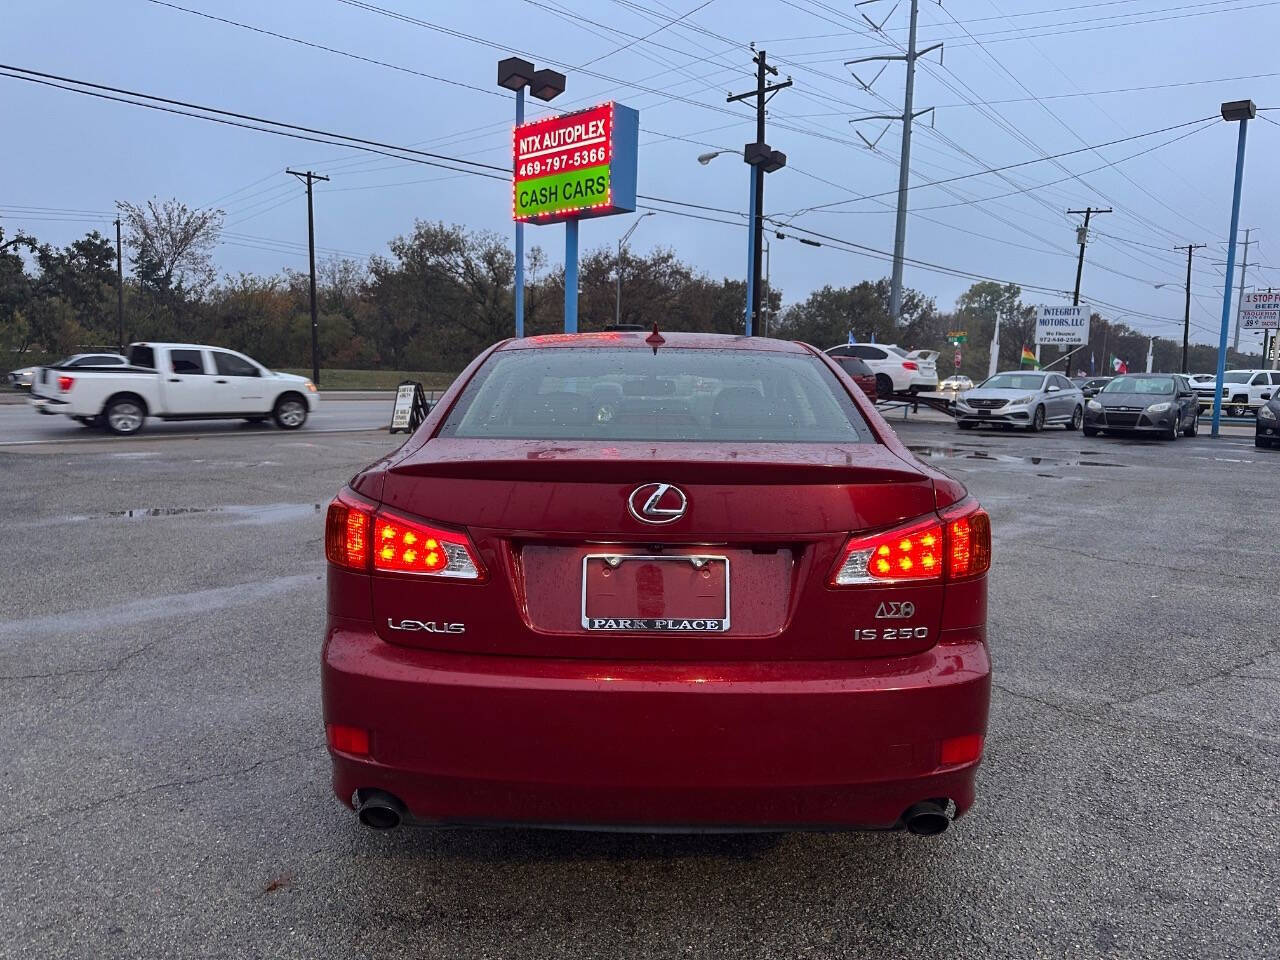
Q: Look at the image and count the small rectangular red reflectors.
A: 2